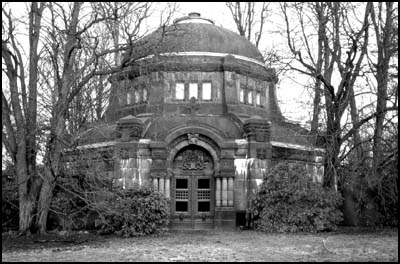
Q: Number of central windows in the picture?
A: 3